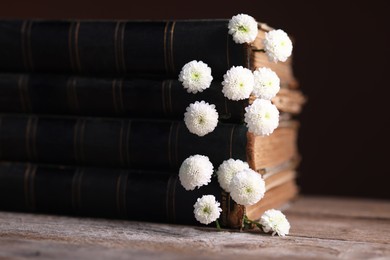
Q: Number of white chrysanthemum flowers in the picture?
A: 12